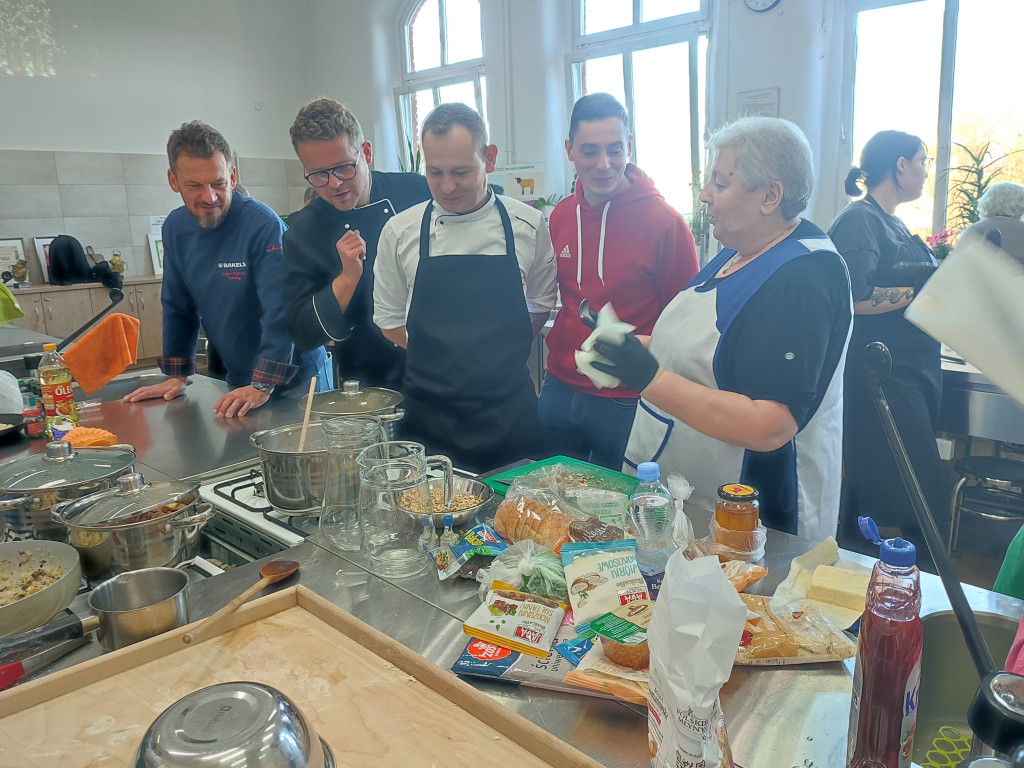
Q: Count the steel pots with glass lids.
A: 3